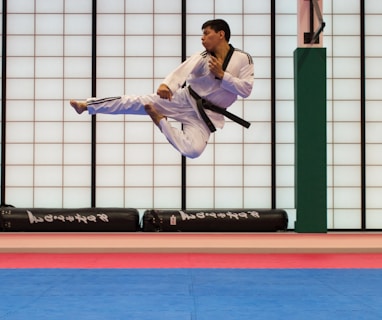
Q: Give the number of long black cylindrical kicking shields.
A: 2